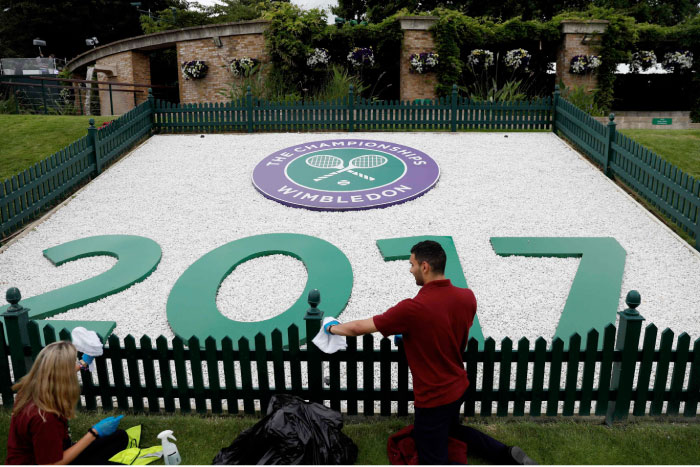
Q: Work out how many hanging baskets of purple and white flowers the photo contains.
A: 10